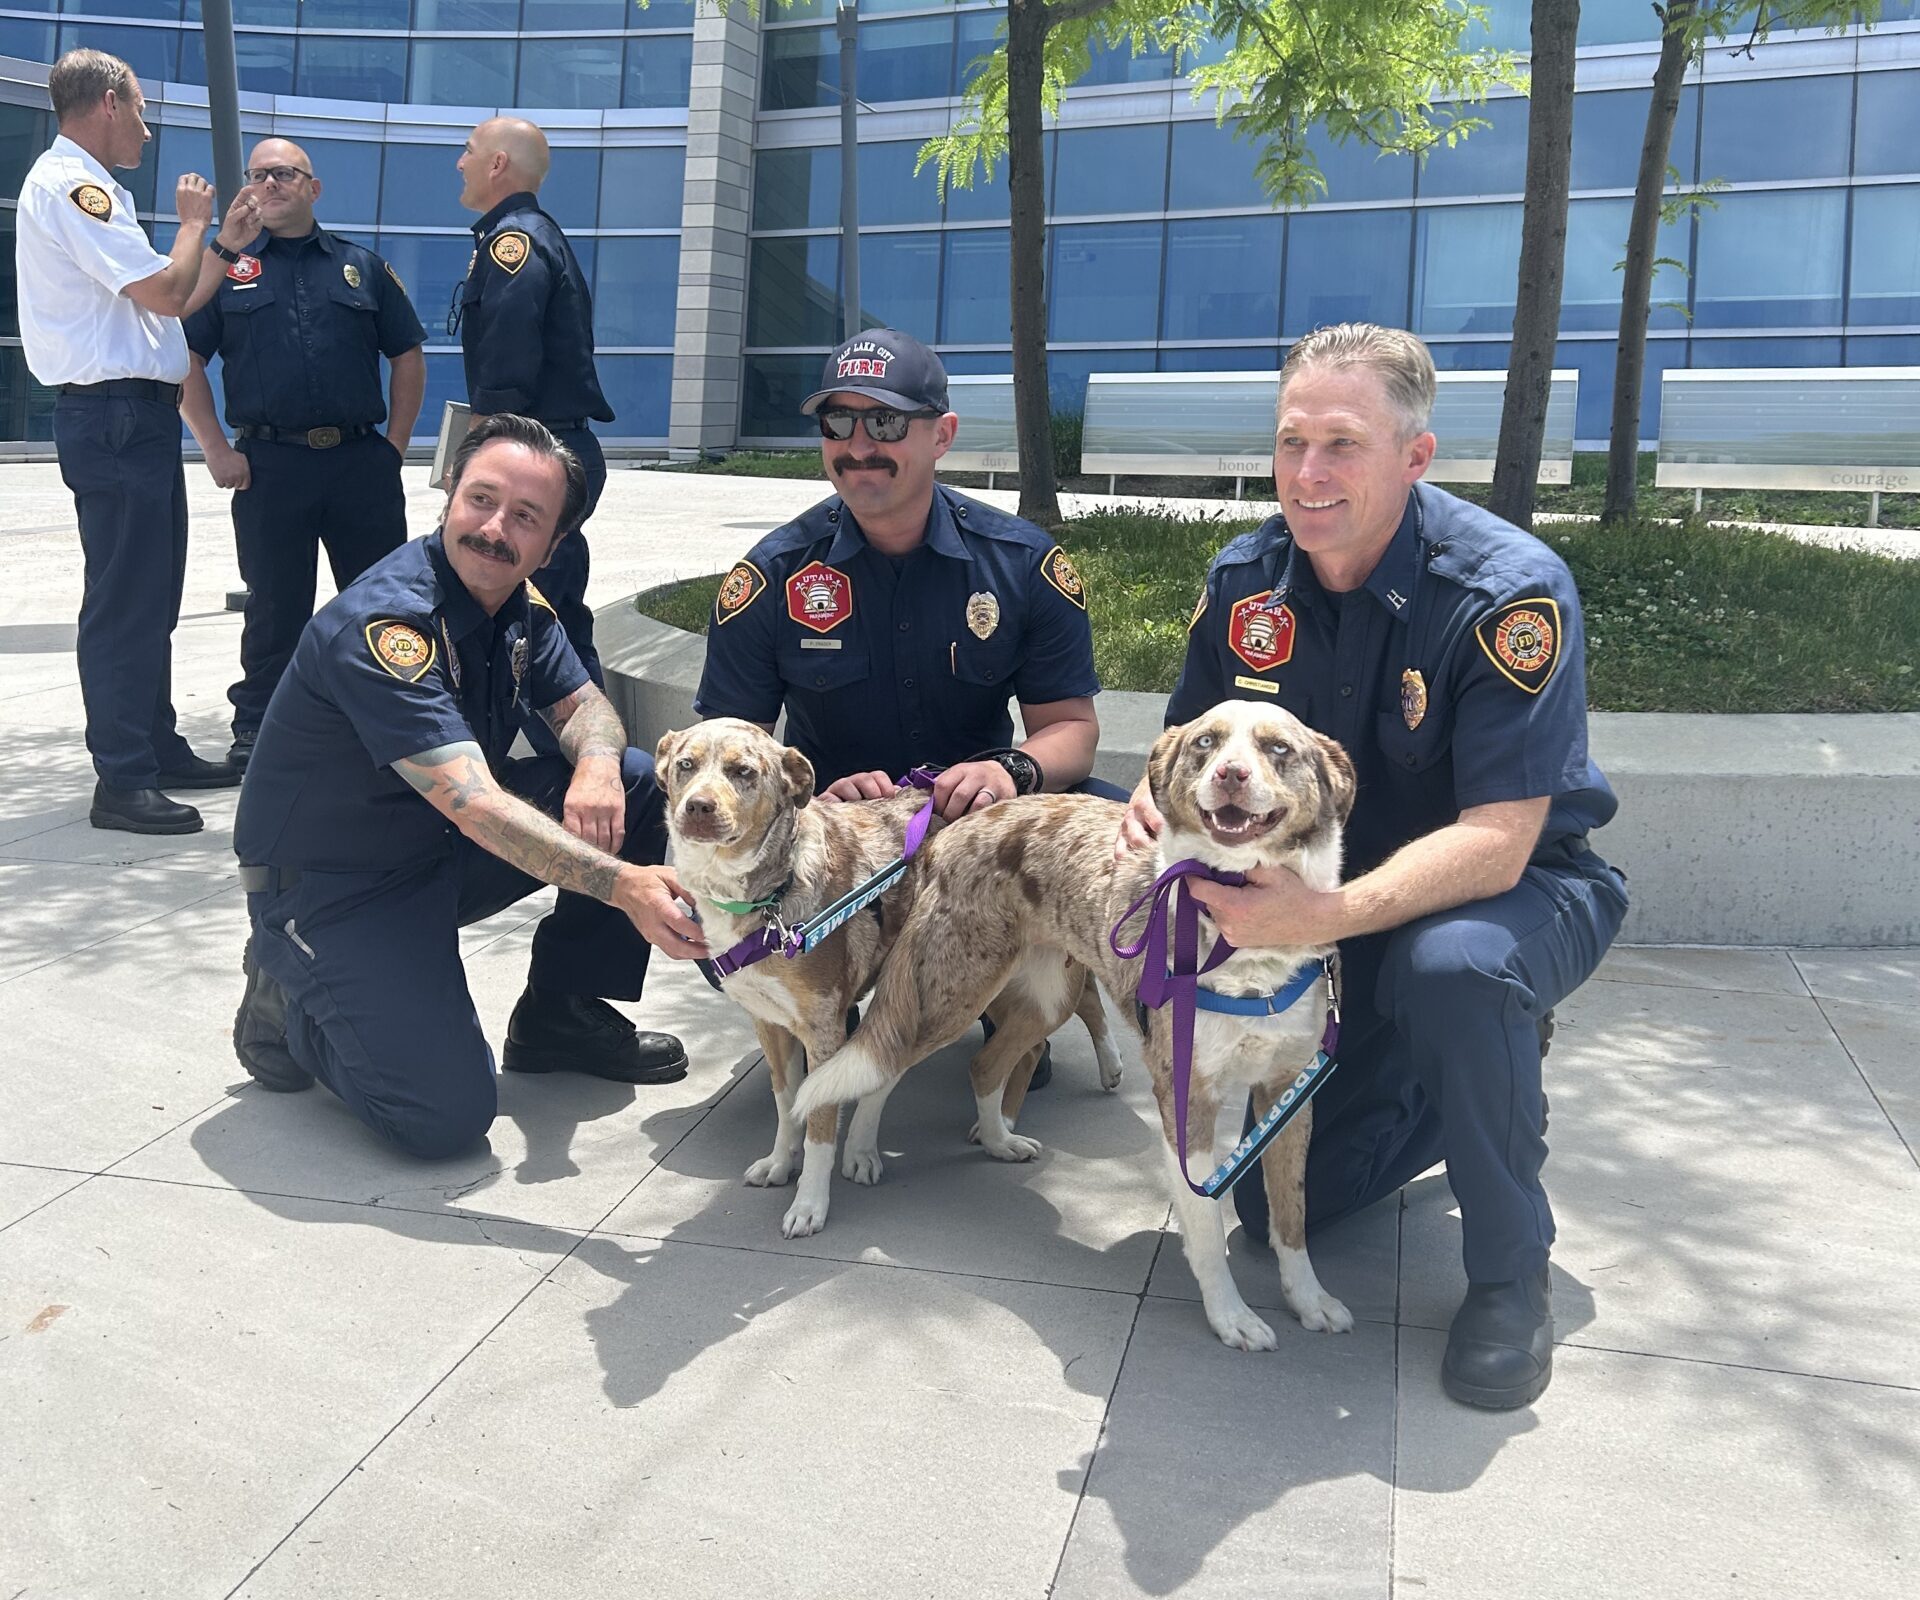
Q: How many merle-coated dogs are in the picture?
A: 2